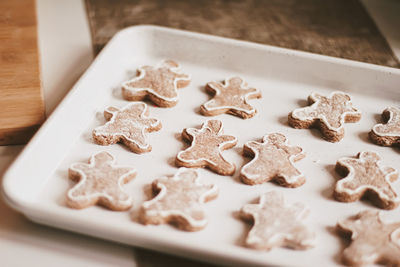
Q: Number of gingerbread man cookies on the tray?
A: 12